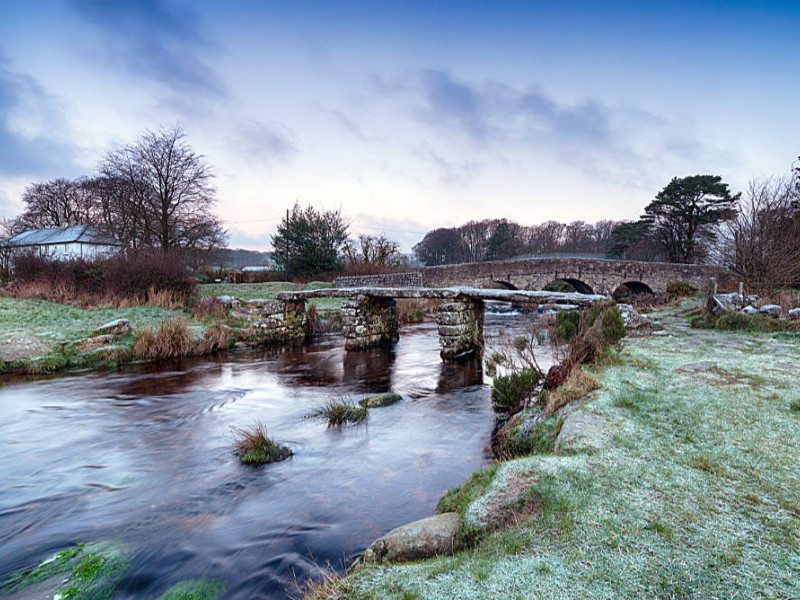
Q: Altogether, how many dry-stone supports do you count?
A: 3